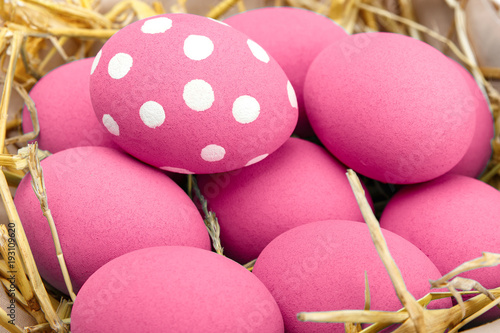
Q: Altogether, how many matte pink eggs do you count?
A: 9